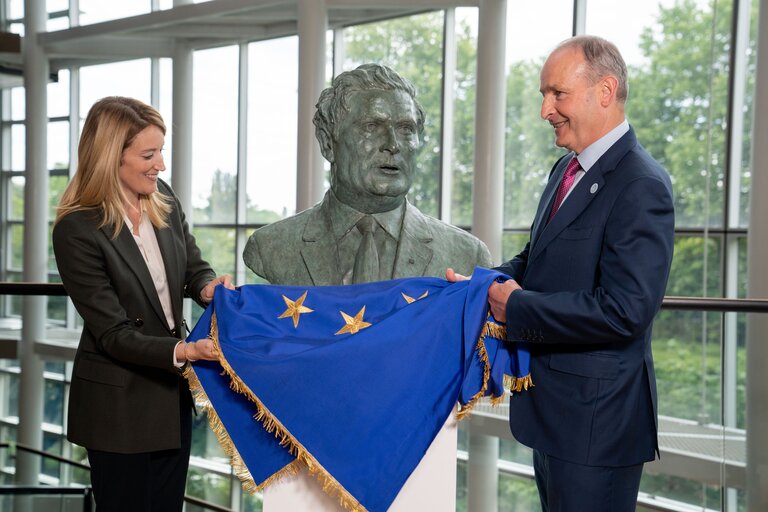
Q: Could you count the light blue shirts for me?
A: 1